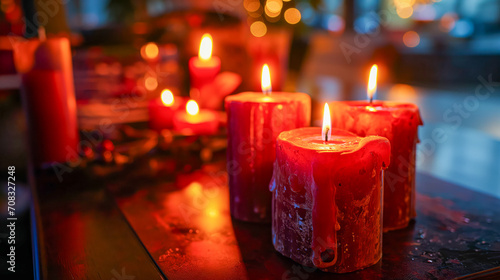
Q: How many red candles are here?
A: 7